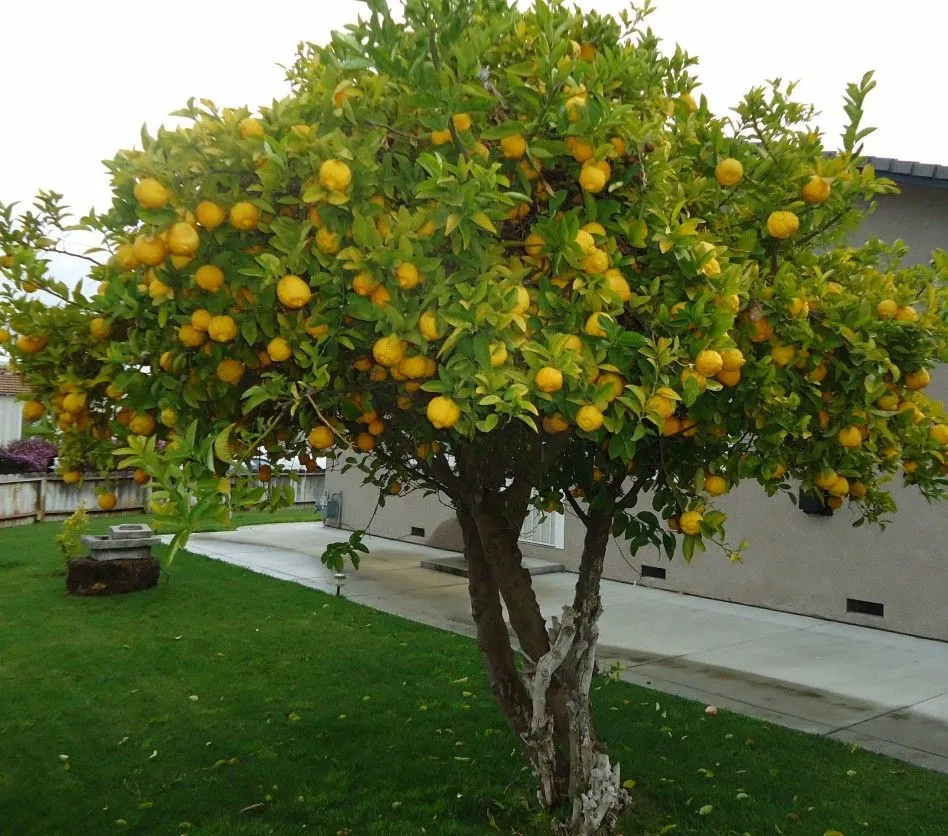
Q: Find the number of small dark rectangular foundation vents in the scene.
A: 3